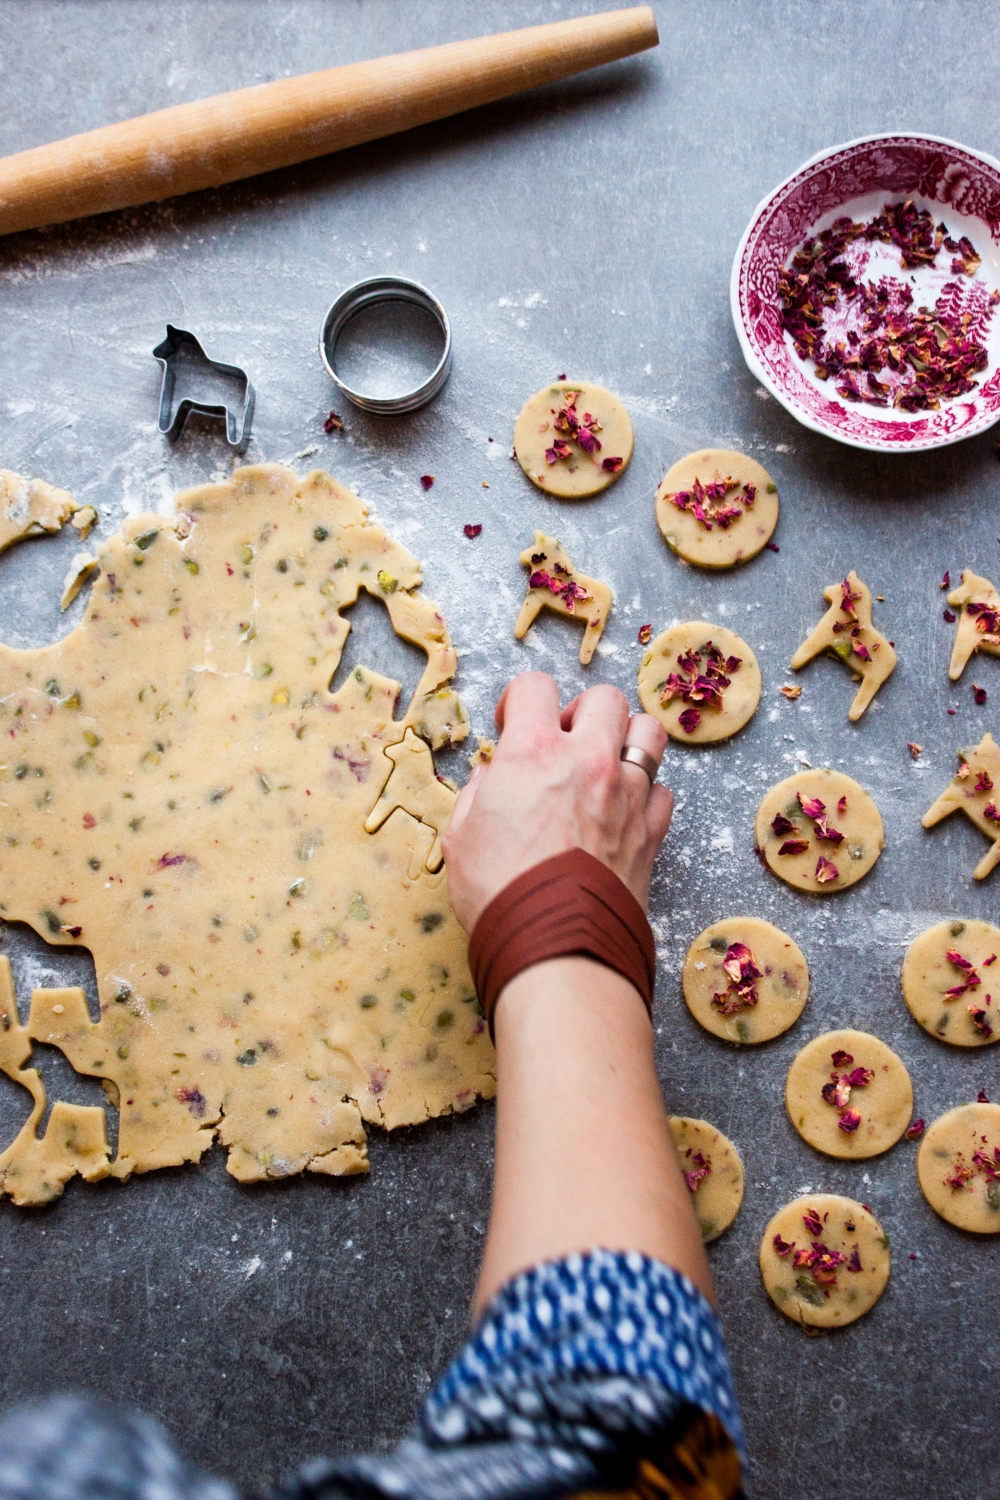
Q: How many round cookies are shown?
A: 10